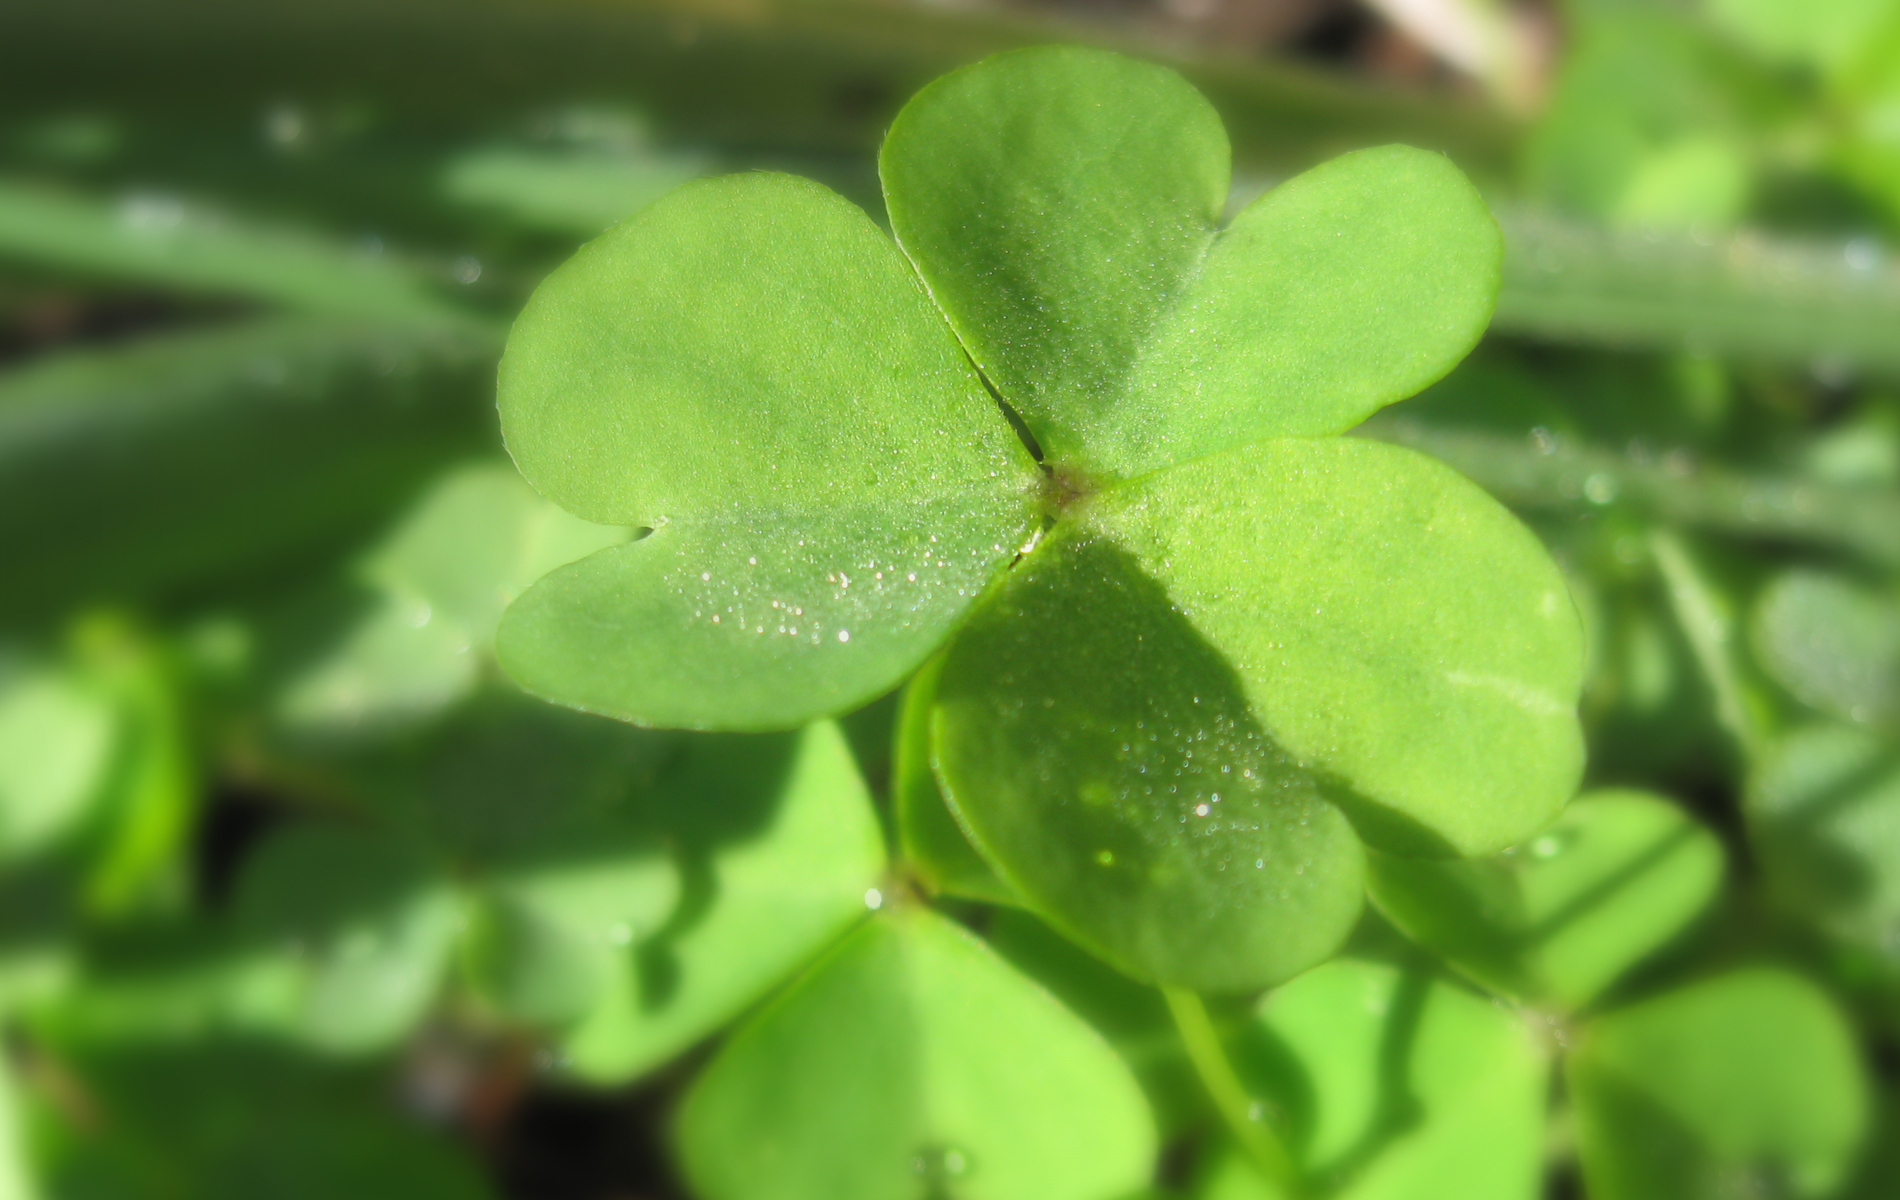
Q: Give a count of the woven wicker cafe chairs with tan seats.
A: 0